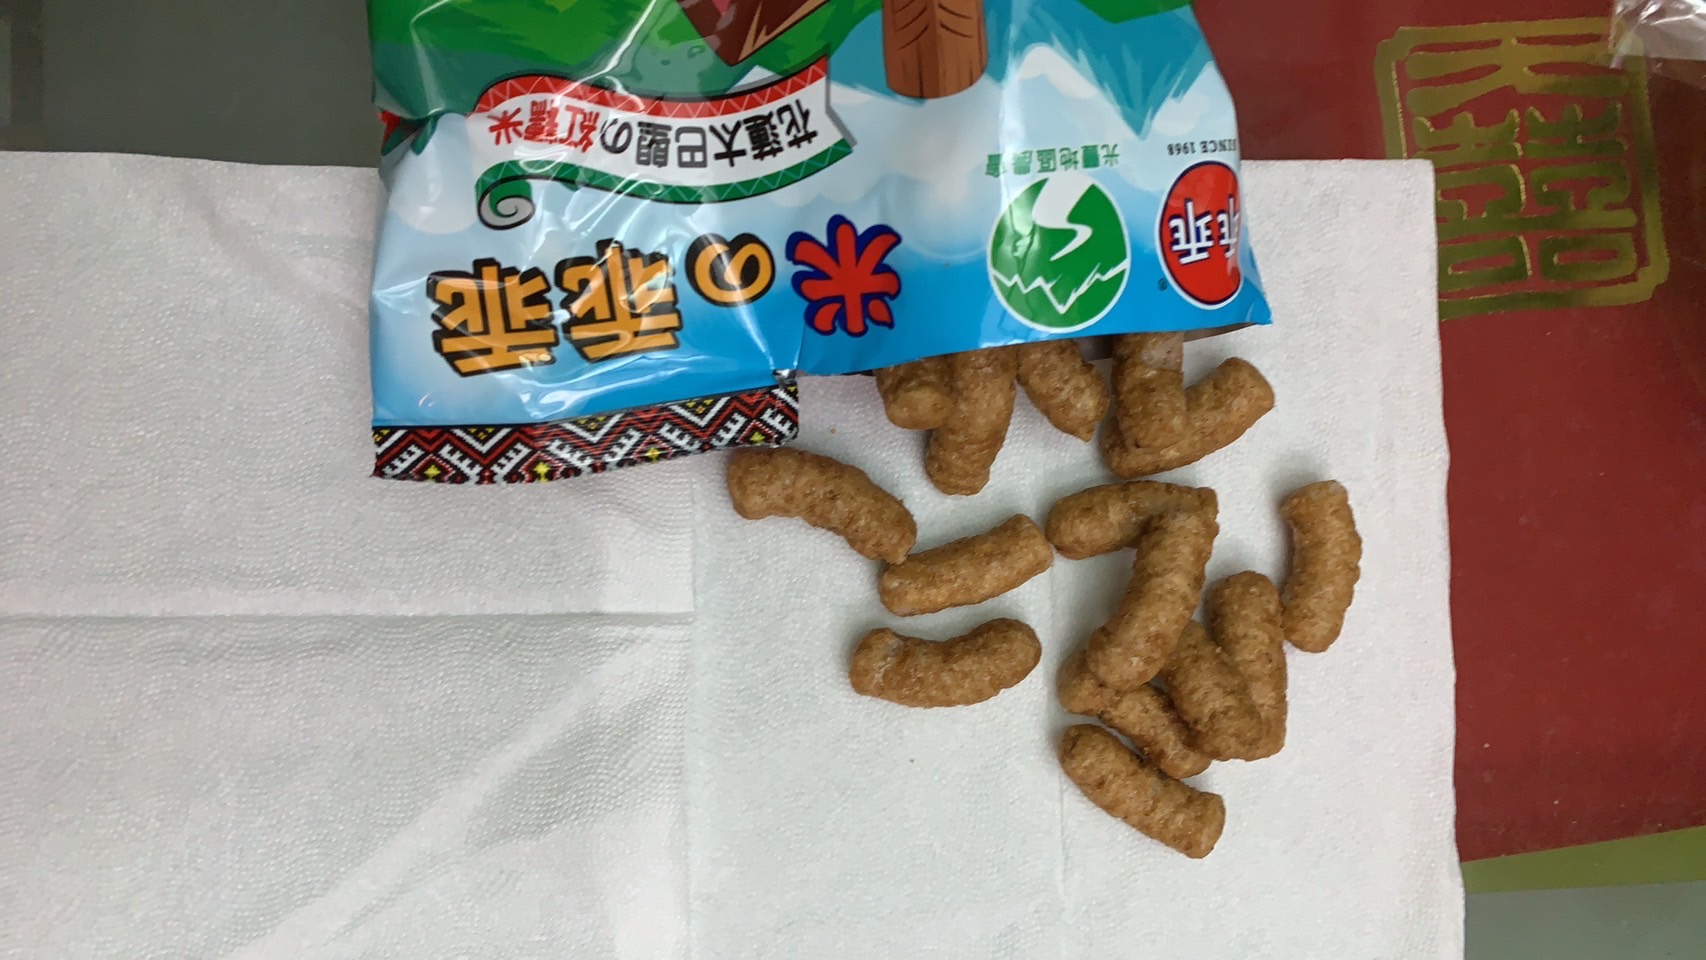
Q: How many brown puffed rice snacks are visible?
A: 15